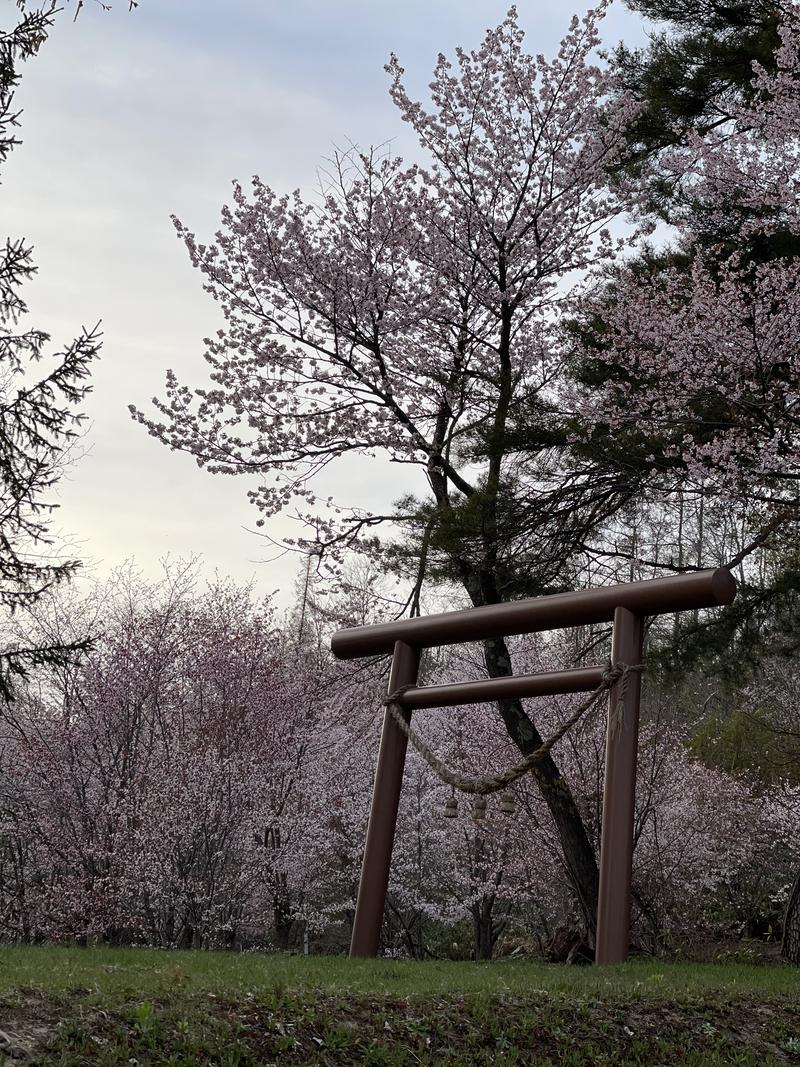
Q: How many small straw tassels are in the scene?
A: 3